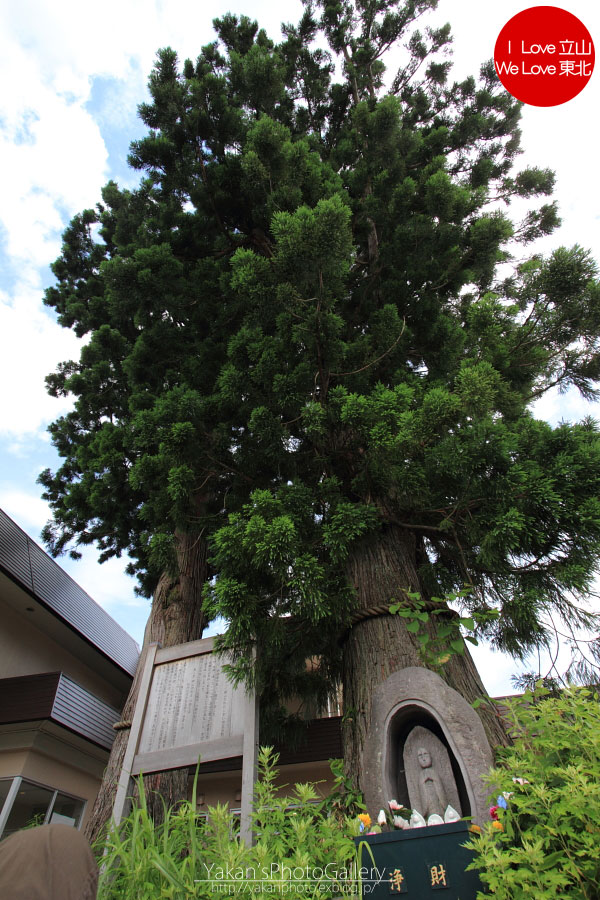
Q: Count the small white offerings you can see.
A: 3